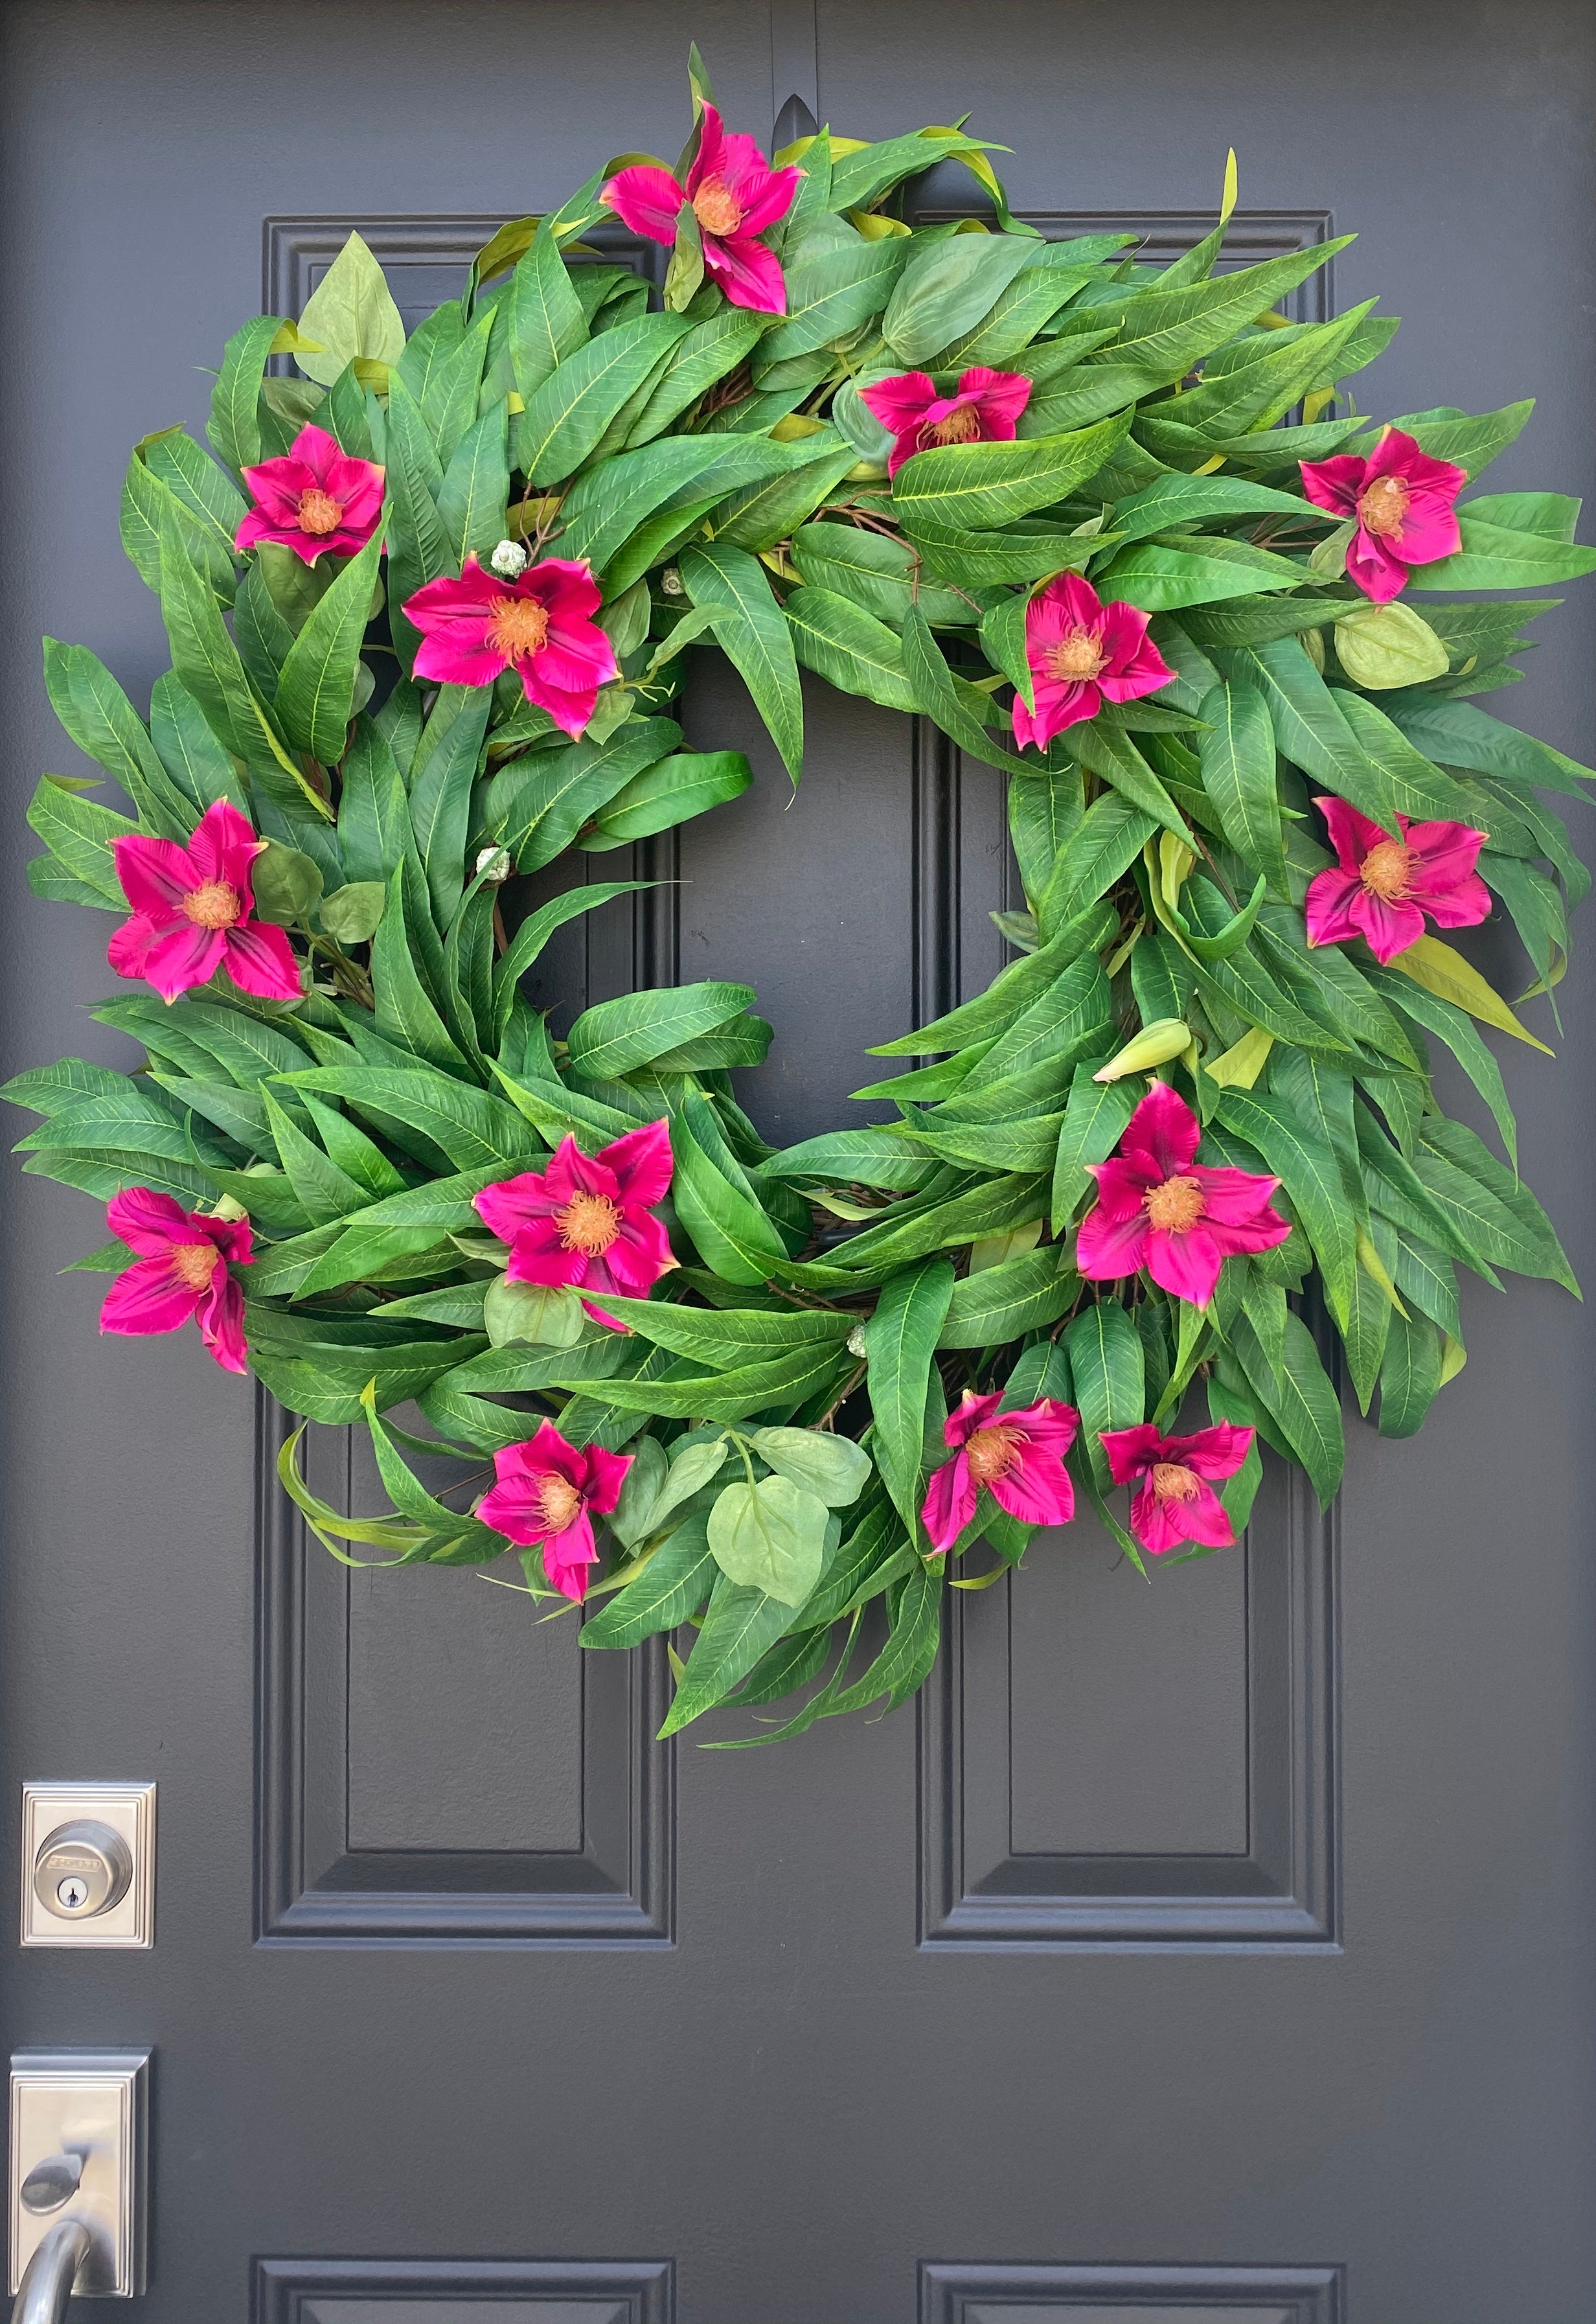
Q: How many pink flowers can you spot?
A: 14